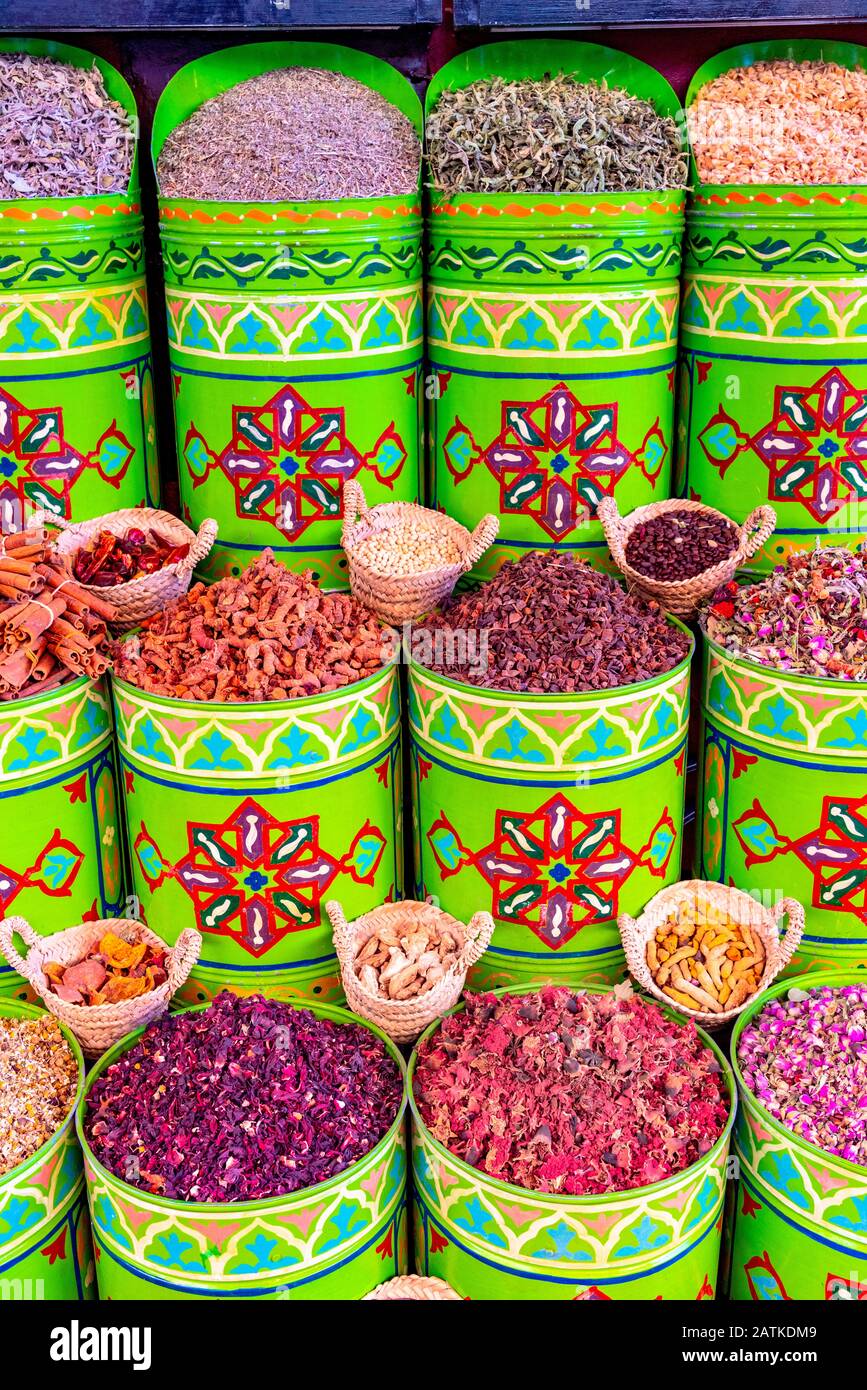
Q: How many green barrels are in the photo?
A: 12